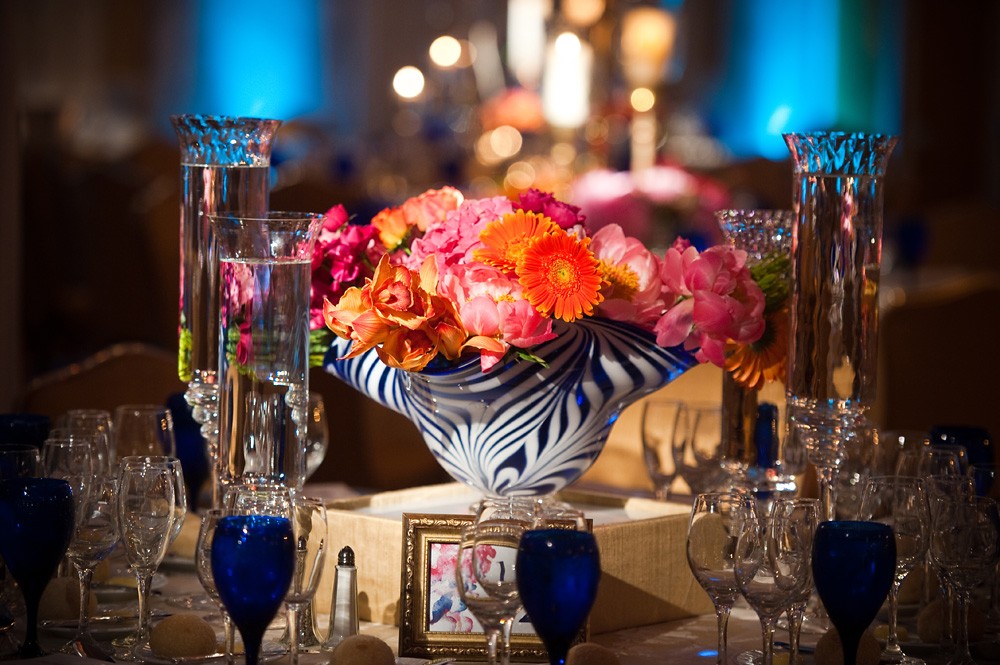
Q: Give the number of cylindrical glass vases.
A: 4